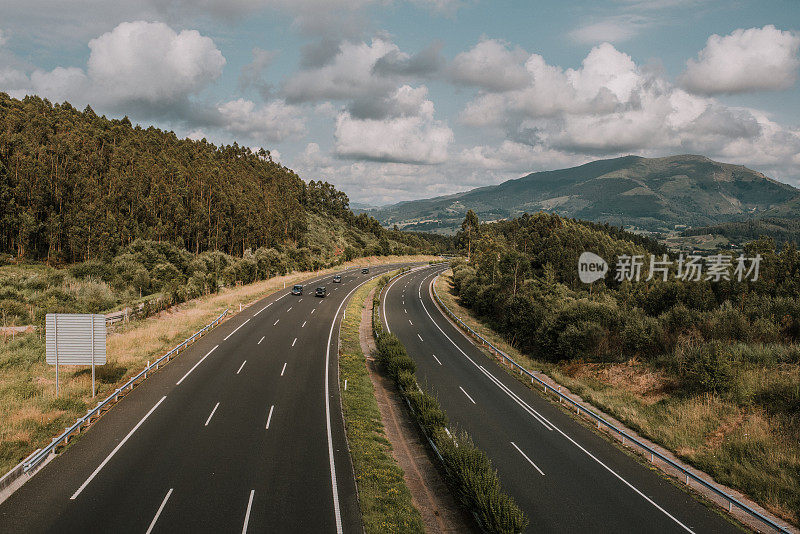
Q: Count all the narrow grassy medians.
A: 1